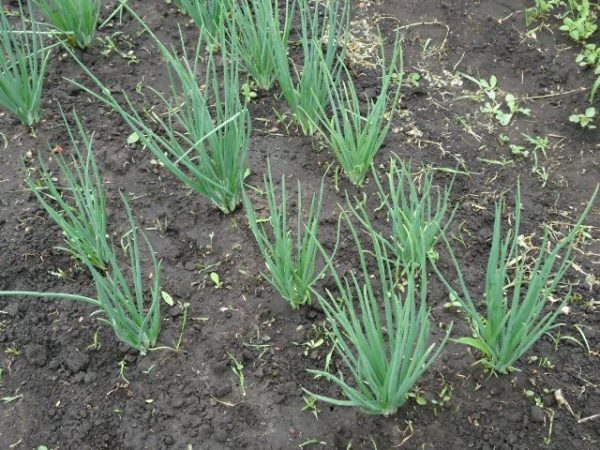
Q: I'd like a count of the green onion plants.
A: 13